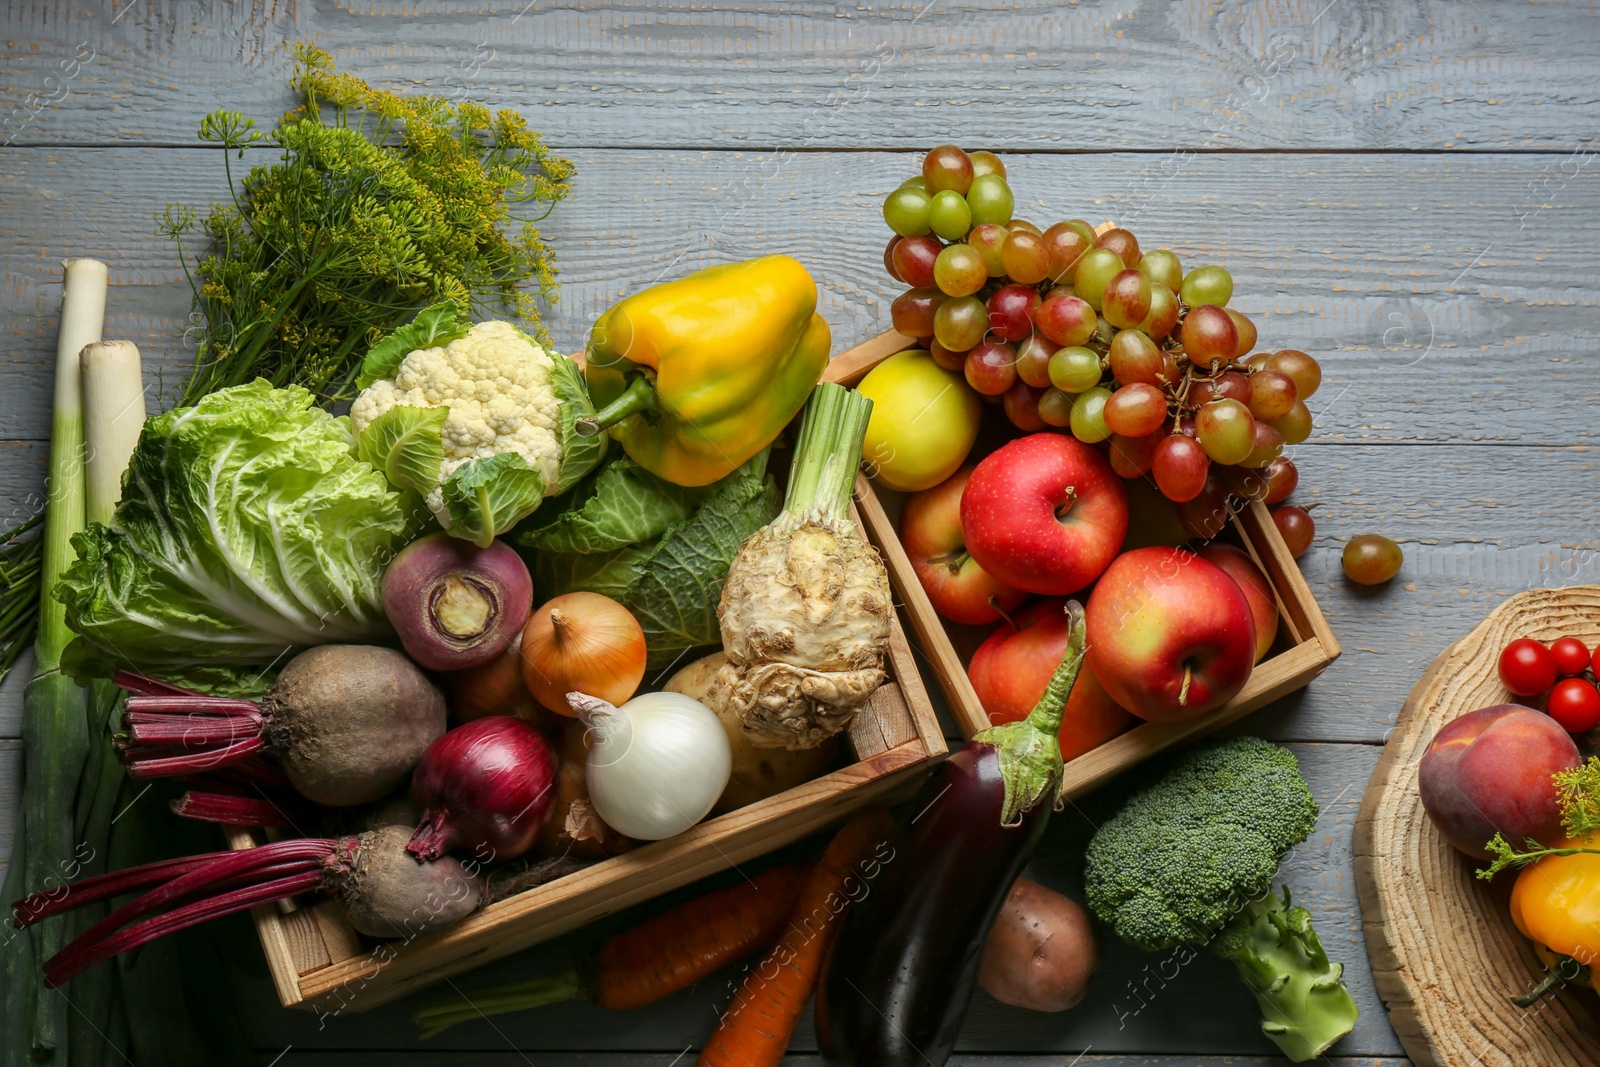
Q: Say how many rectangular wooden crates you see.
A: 2